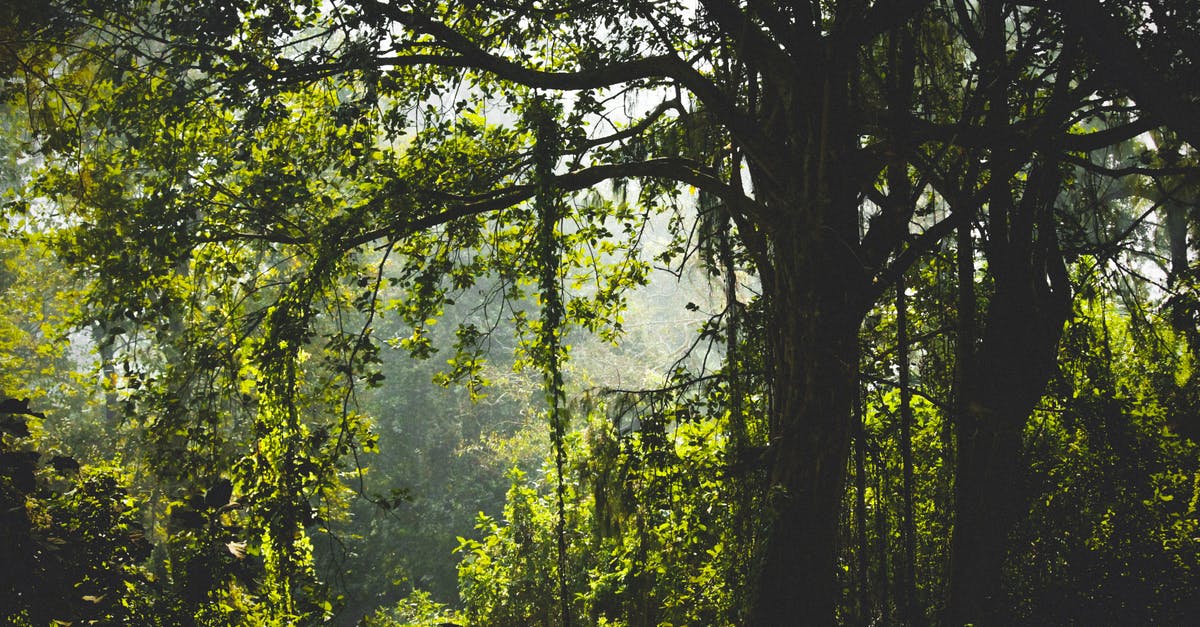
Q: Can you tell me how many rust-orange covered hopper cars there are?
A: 0